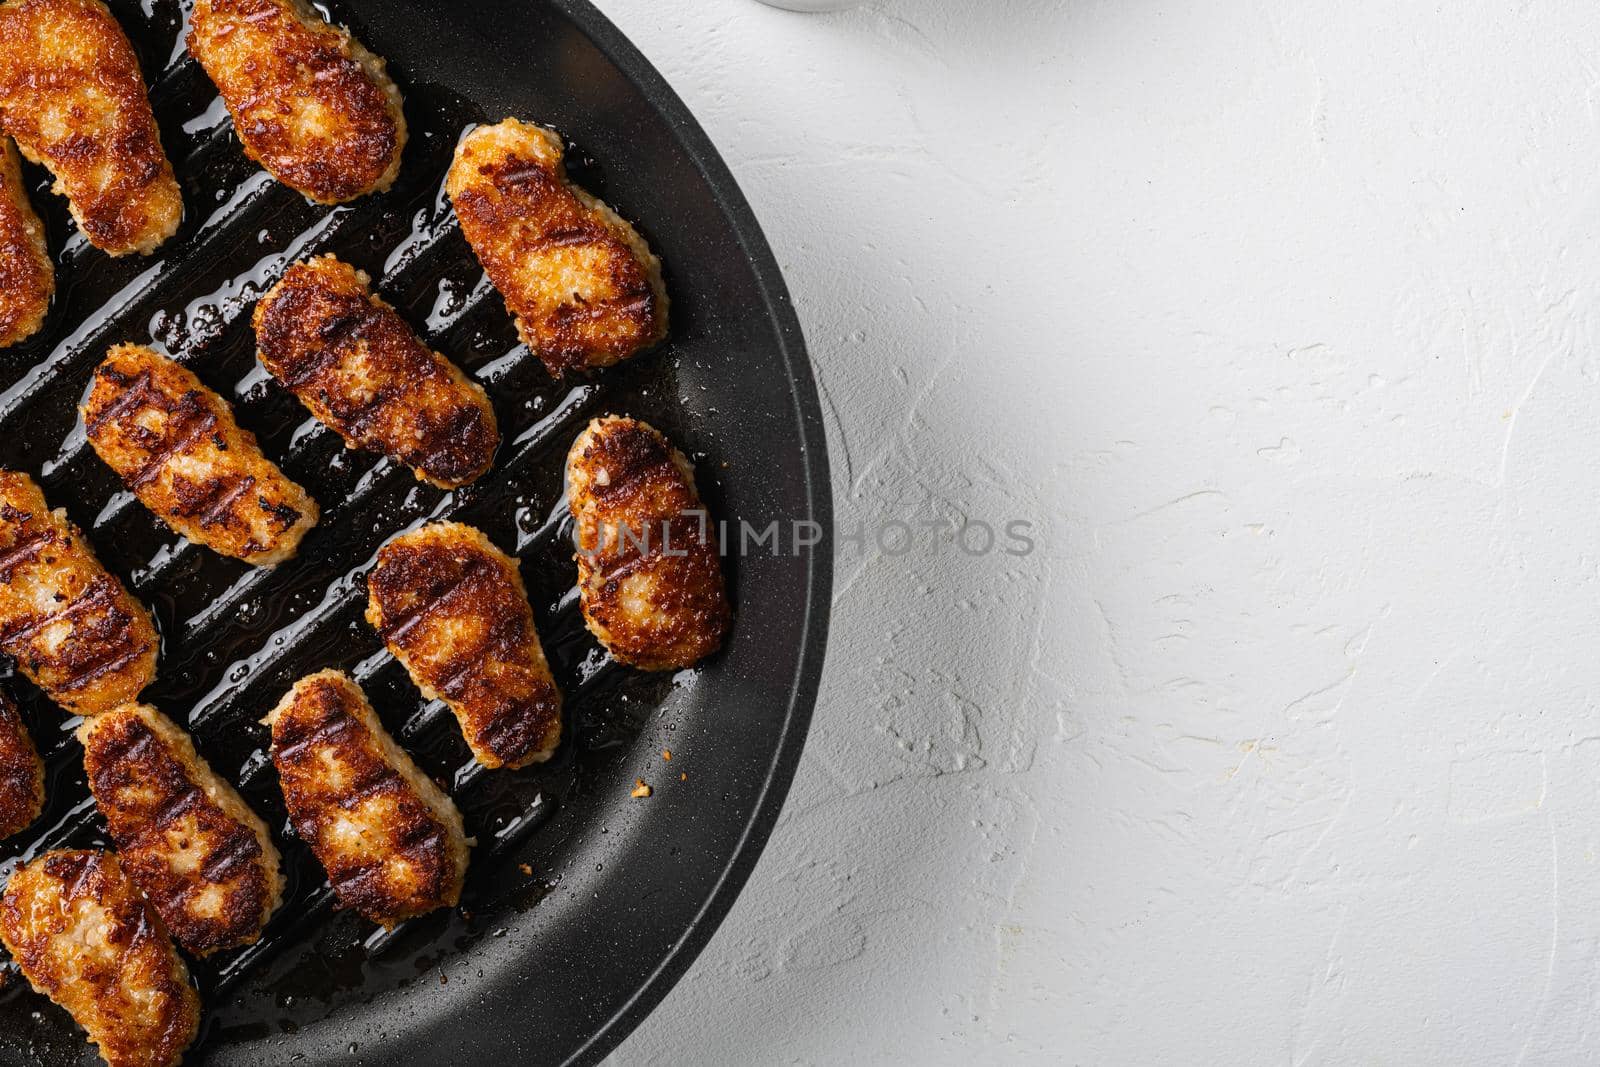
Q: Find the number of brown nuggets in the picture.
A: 13